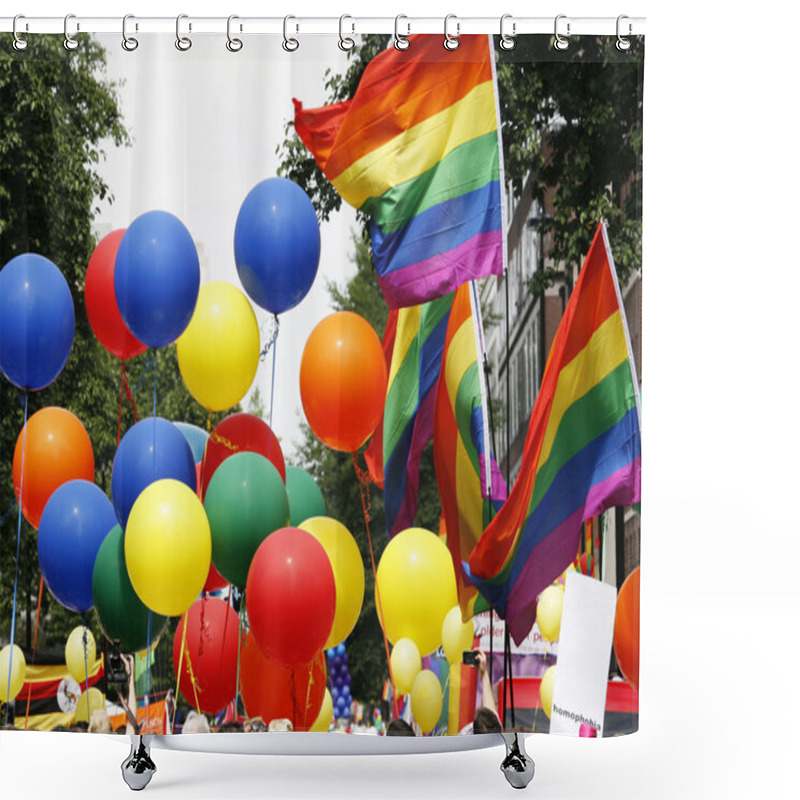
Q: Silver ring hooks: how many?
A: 12